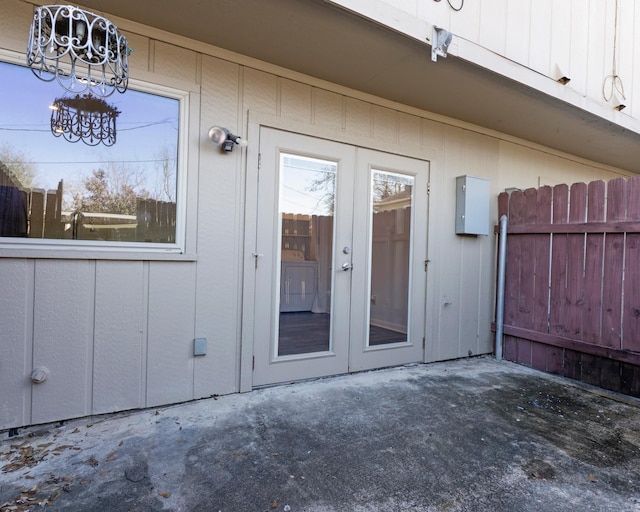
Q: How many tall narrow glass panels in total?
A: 2